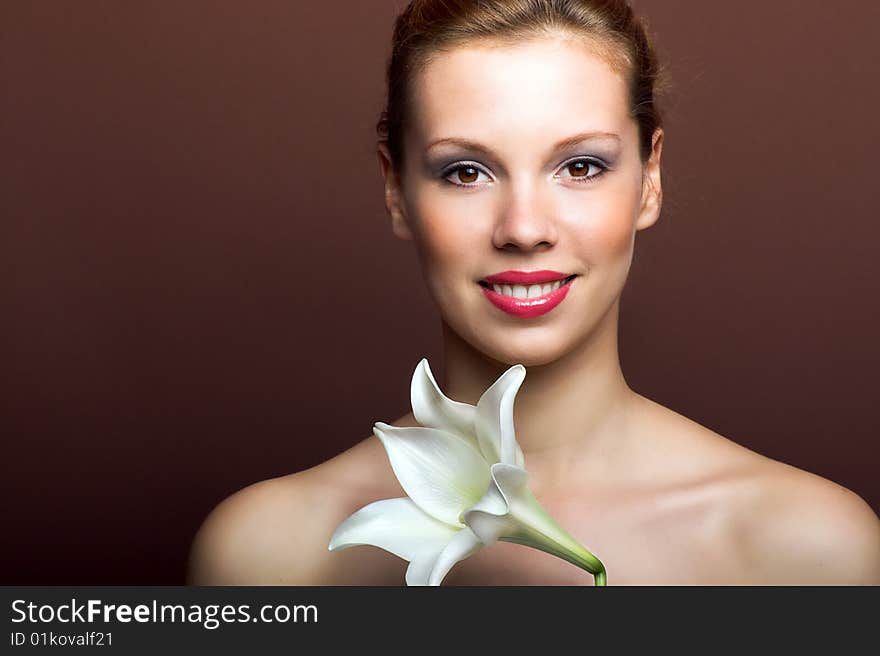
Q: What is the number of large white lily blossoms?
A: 1